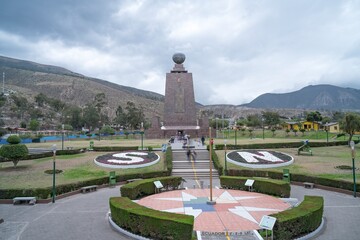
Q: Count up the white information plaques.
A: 3